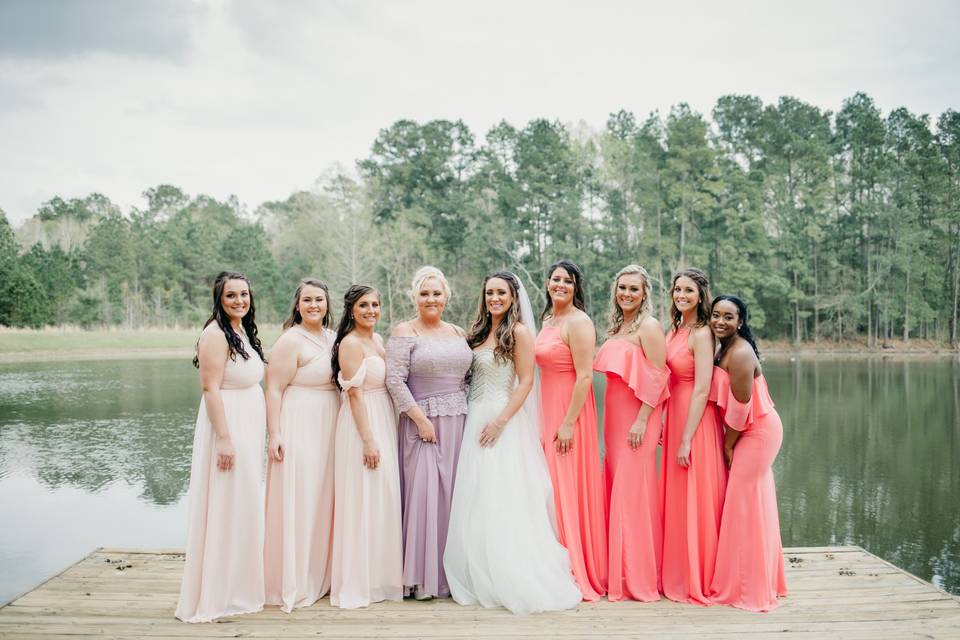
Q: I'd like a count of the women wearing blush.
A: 3